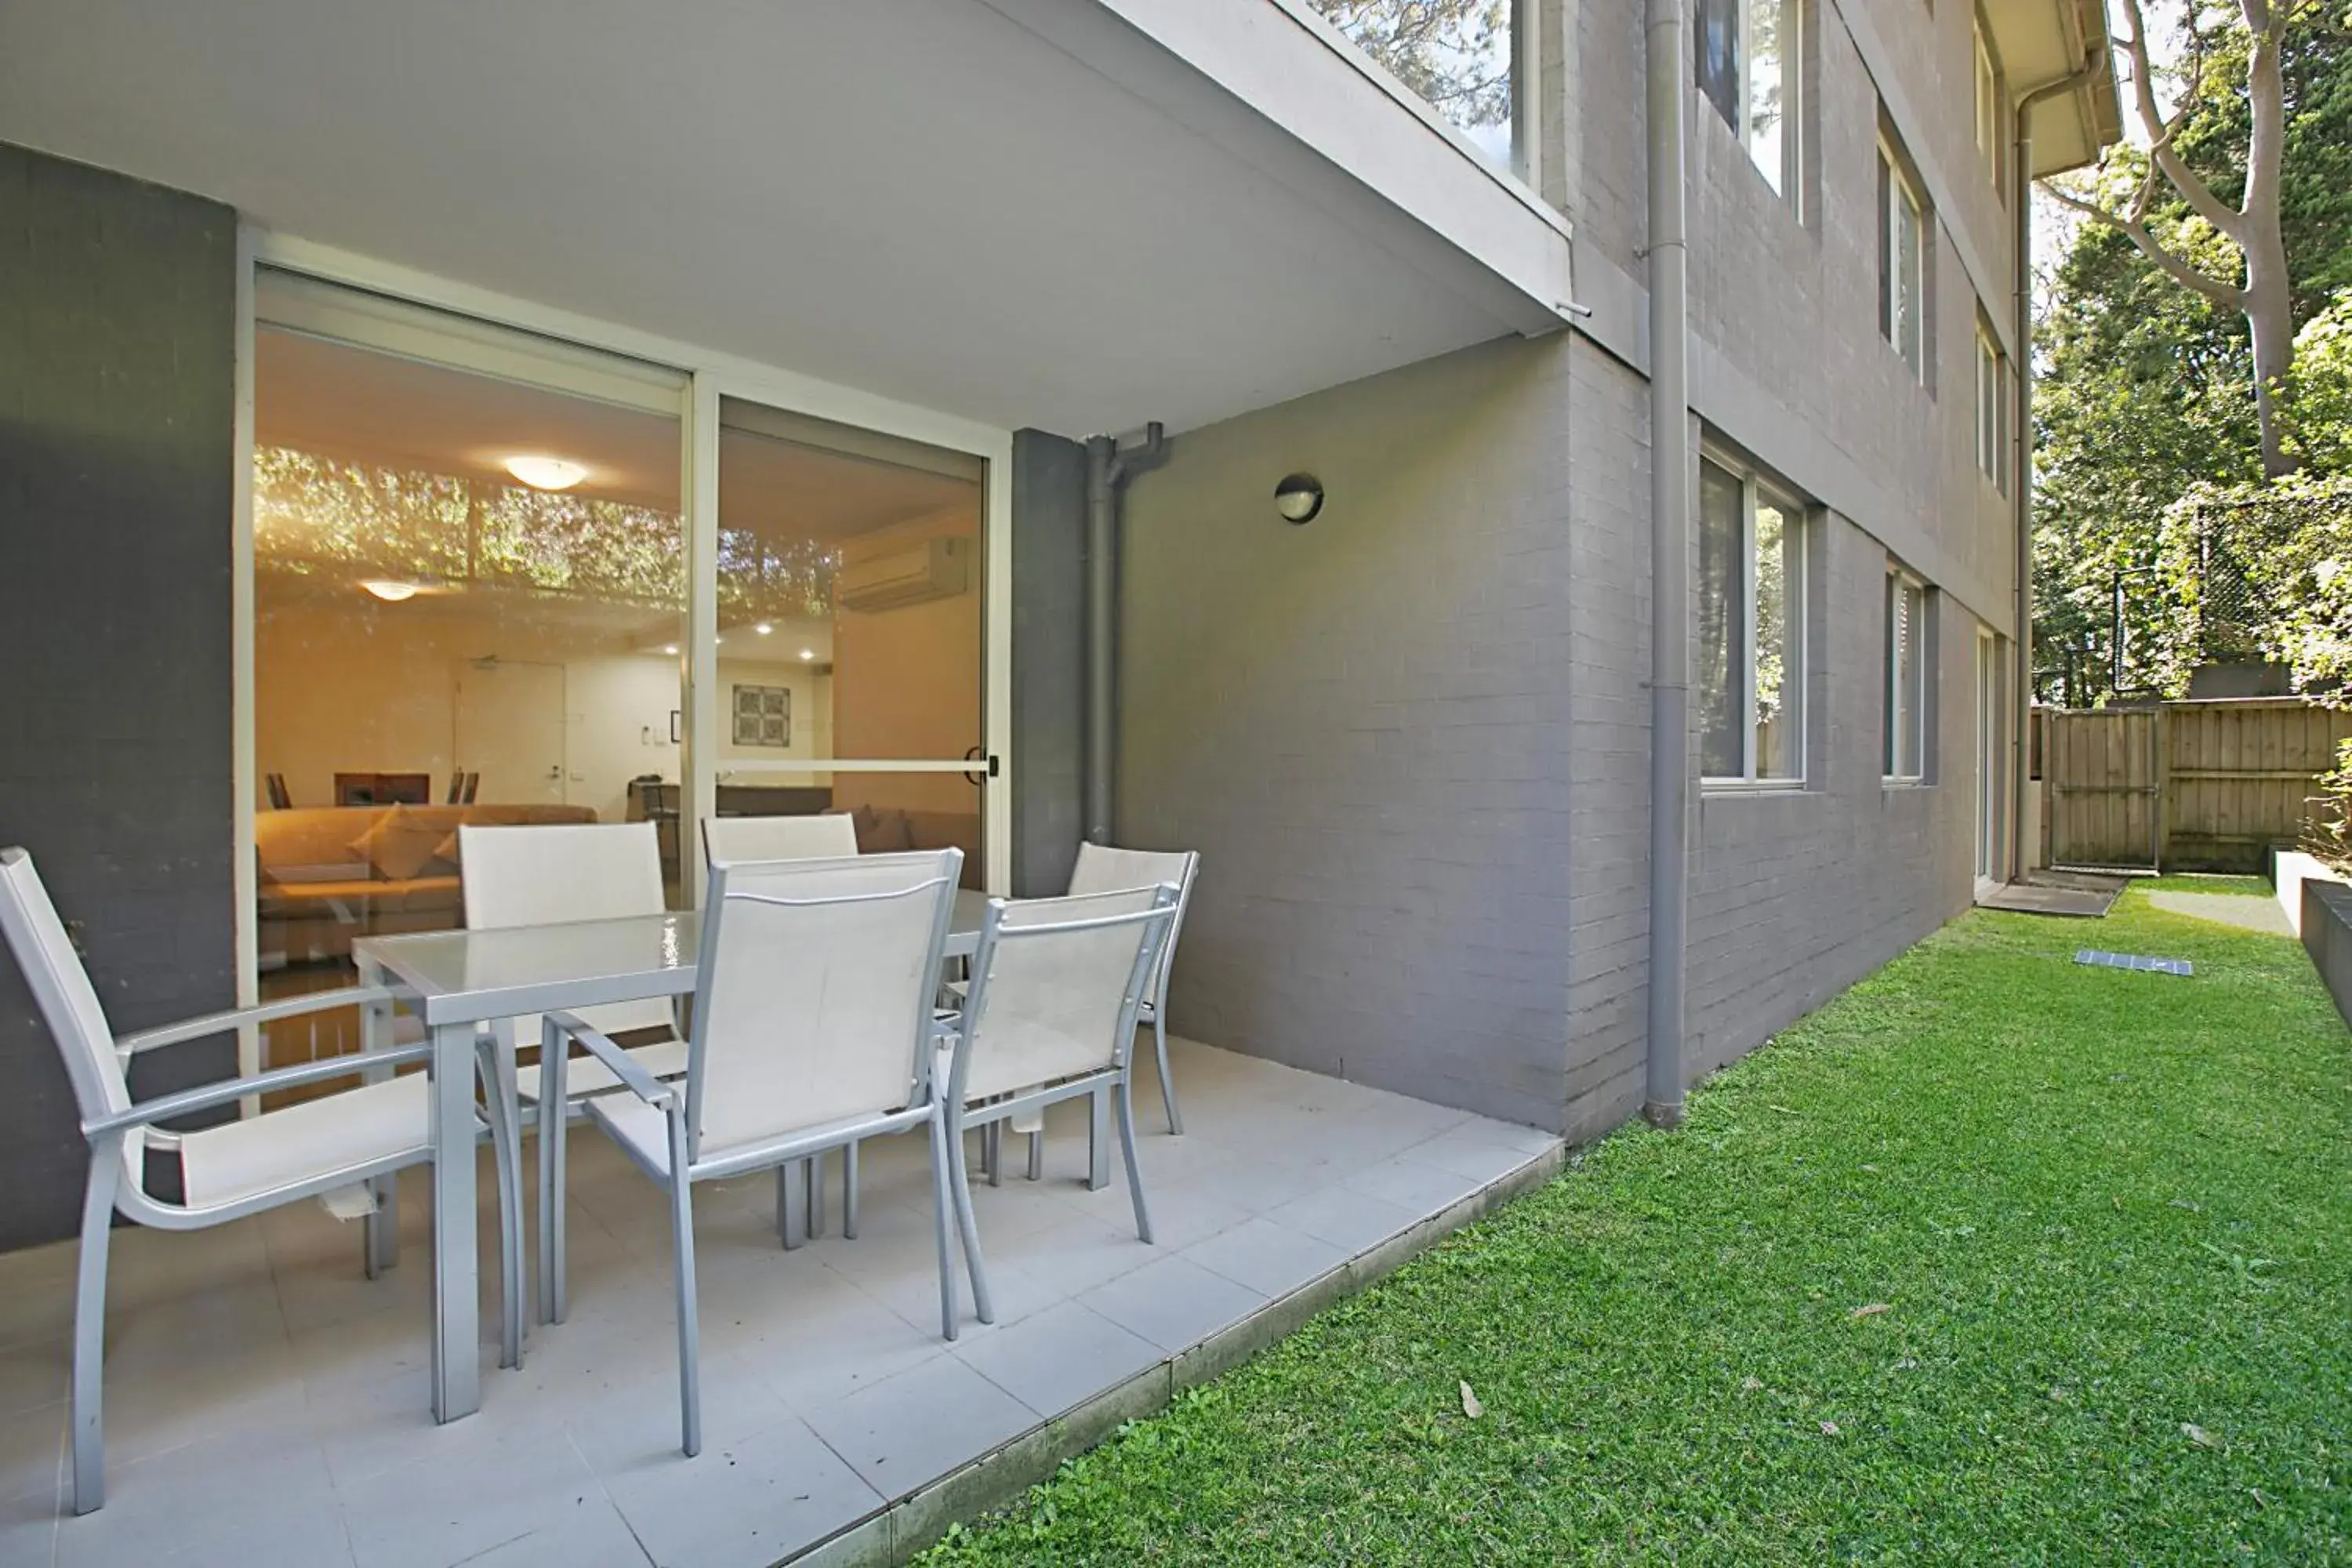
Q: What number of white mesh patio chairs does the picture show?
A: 6